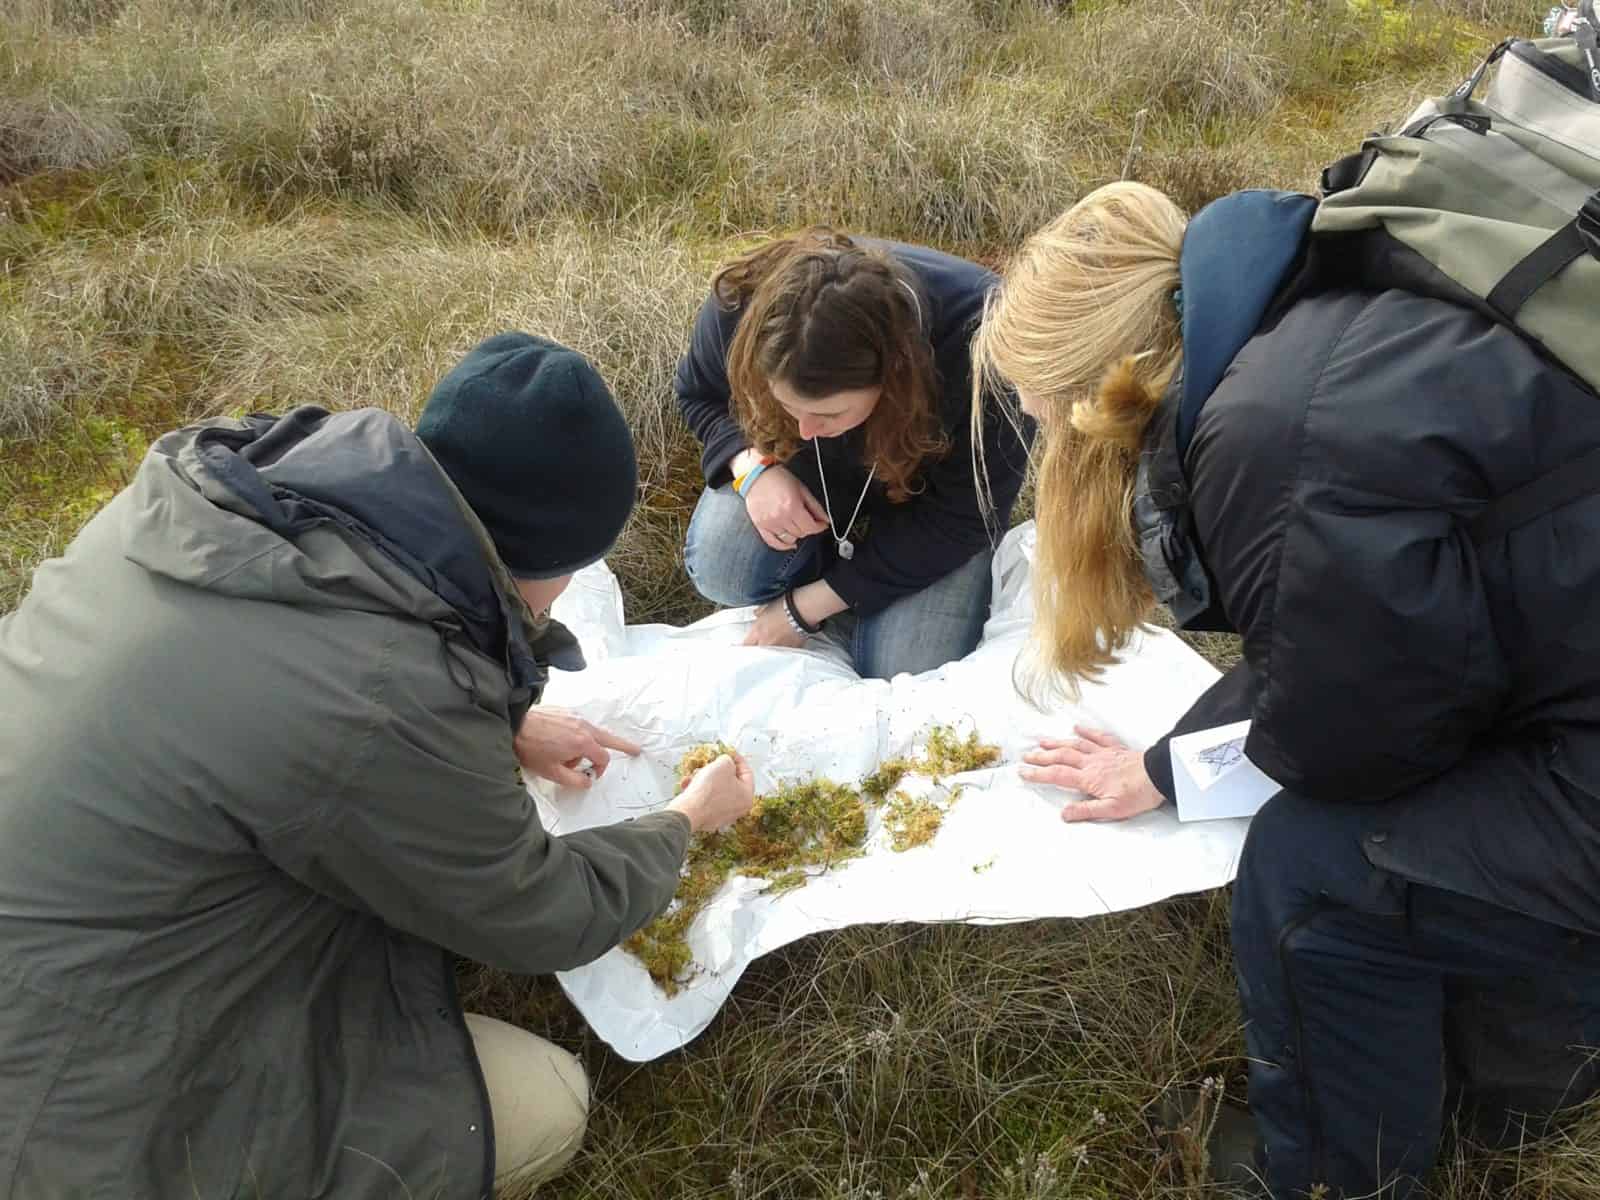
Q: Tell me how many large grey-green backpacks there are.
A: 1